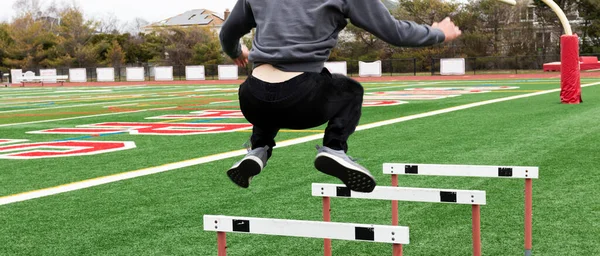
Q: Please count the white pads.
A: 11